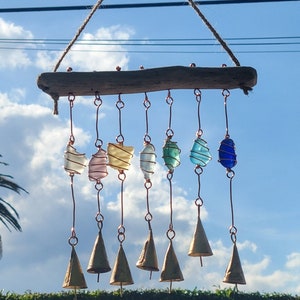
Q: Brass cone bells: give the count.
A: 7